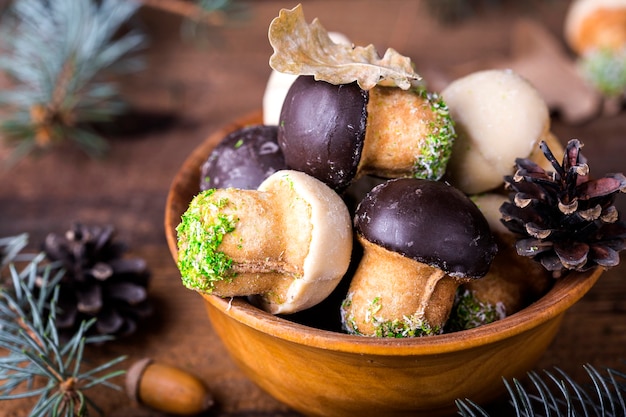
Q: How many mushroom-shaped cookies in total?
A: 8